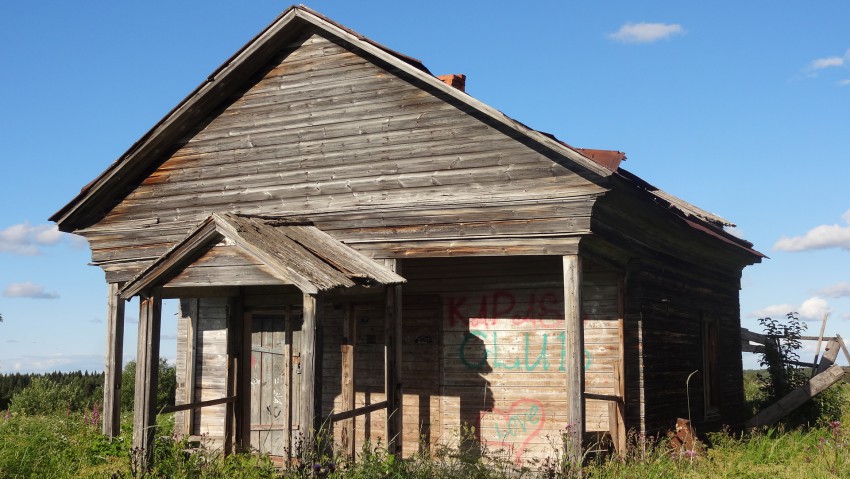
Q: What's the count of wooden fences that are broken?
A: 1